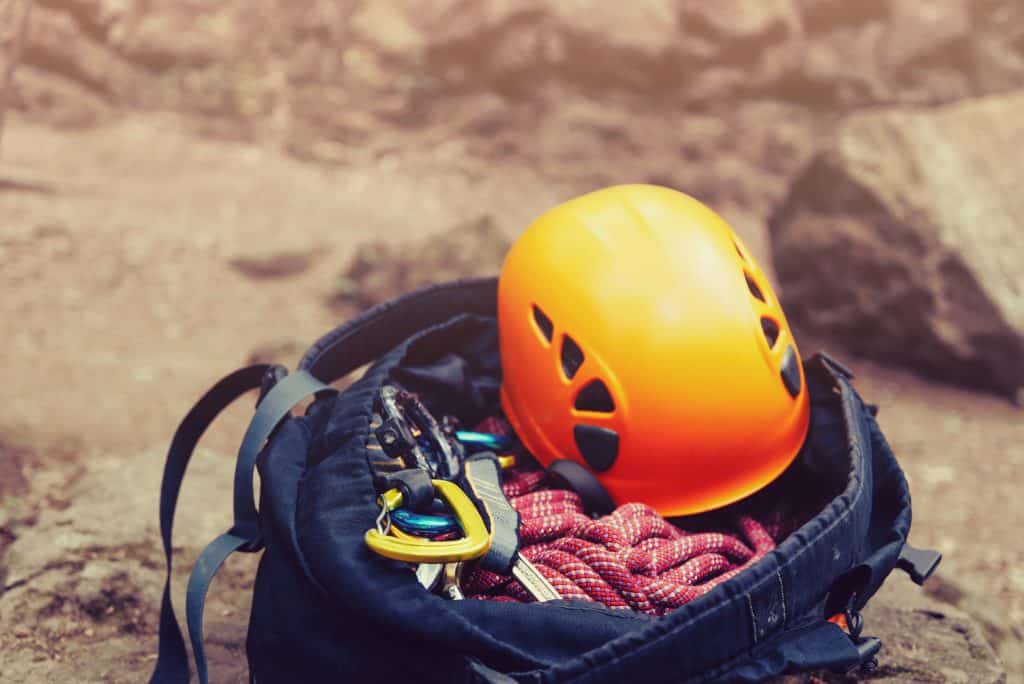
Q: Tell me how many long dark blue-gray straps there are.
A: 2